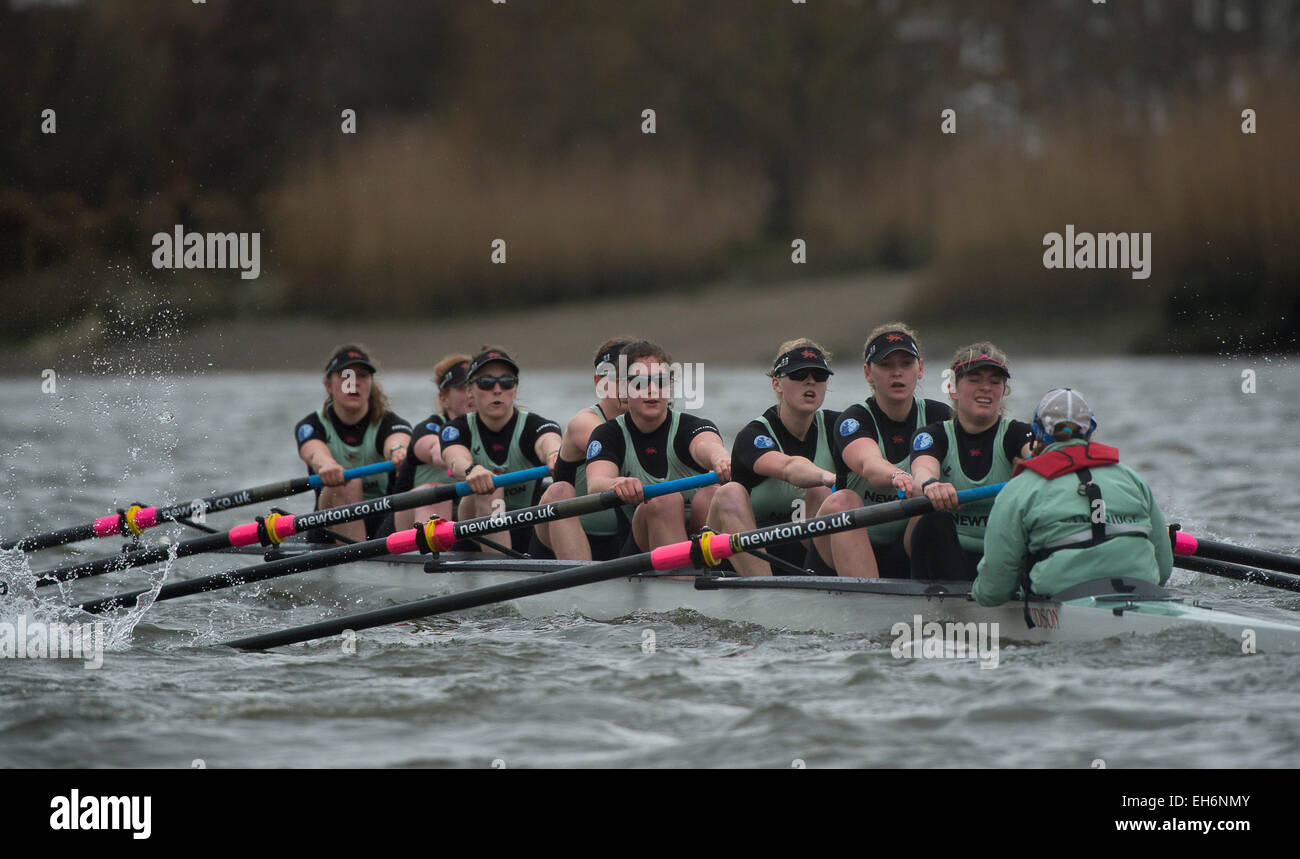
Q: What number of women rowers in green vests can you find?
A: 8